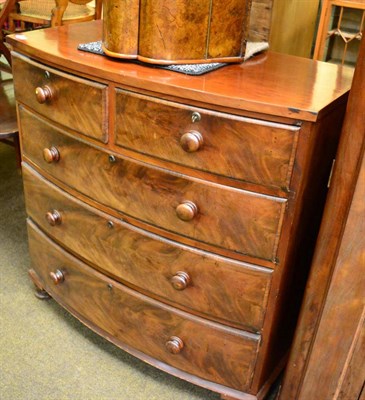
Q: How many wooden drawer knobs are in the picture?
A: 8